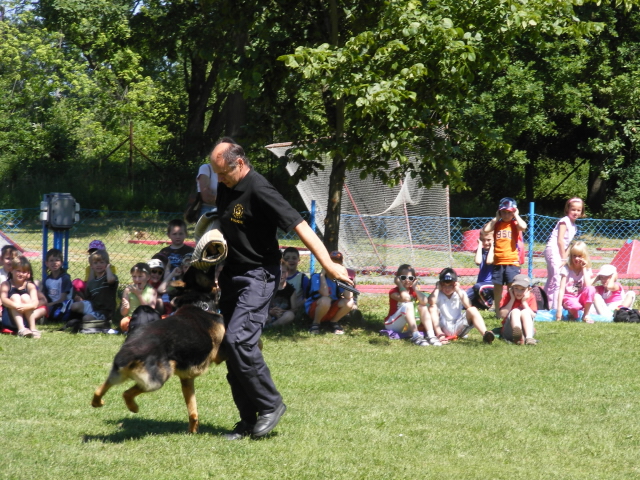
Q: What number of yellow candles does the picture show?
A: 0